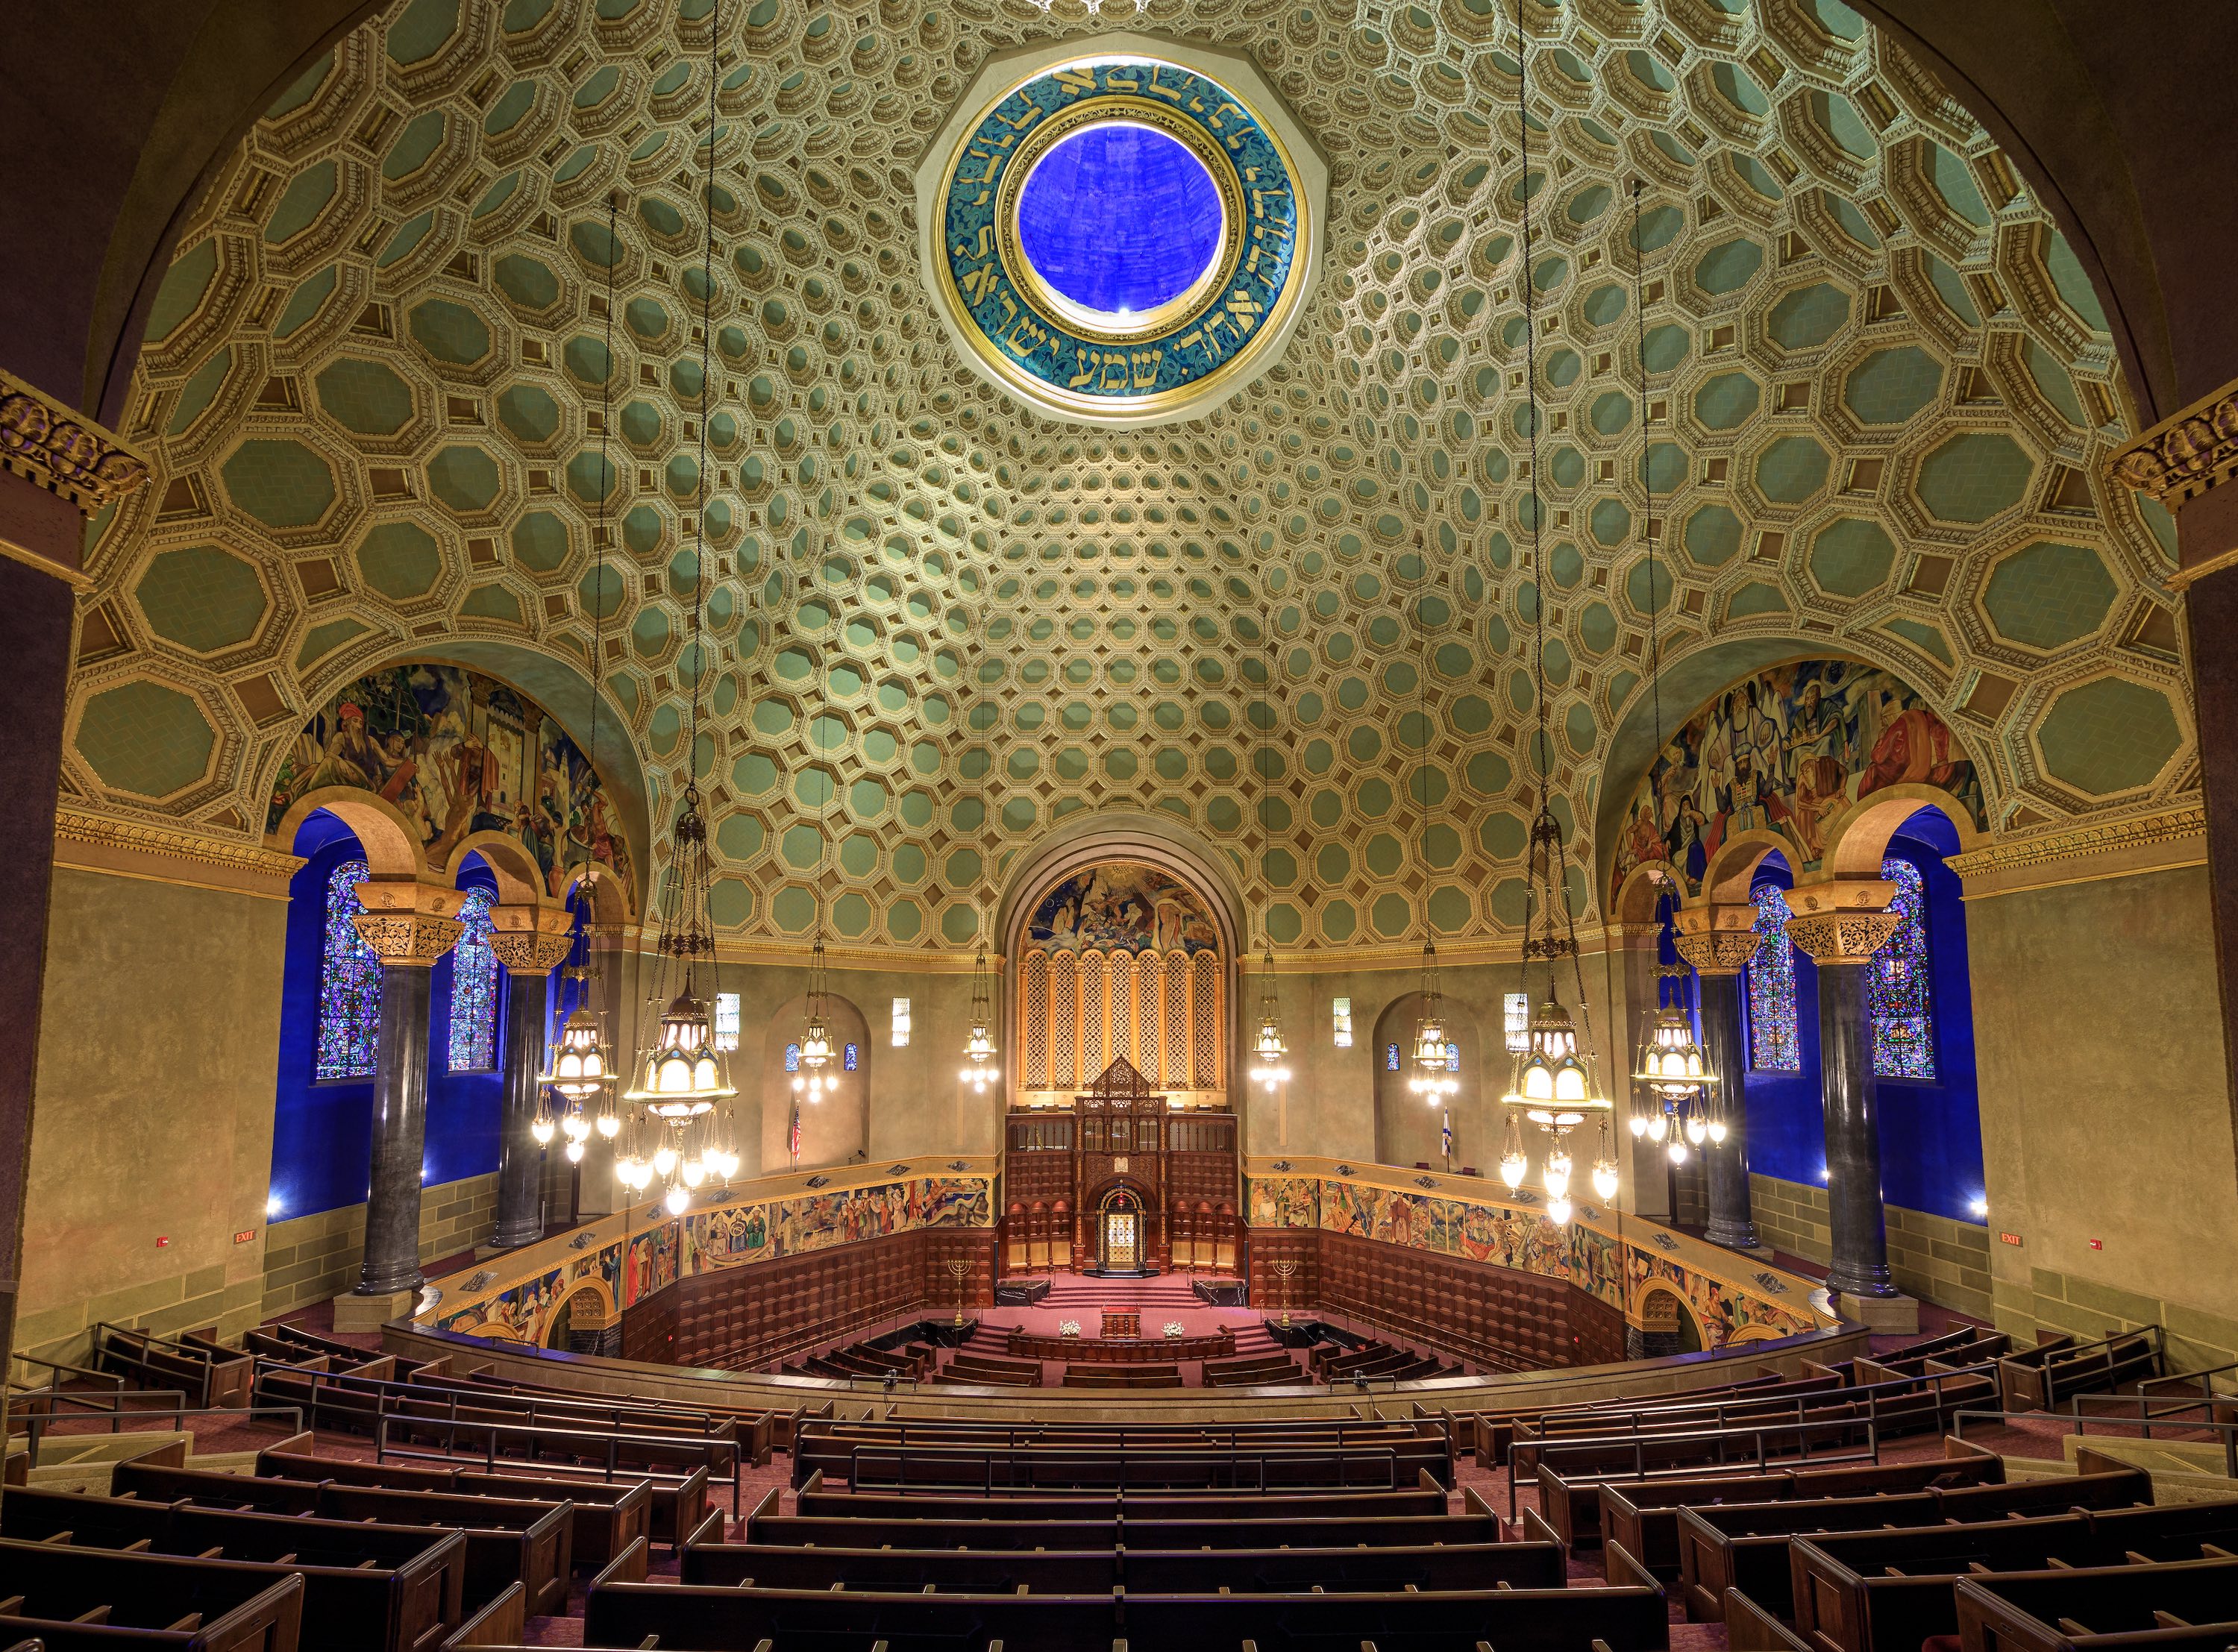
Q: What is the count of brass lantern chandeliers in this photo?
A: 8